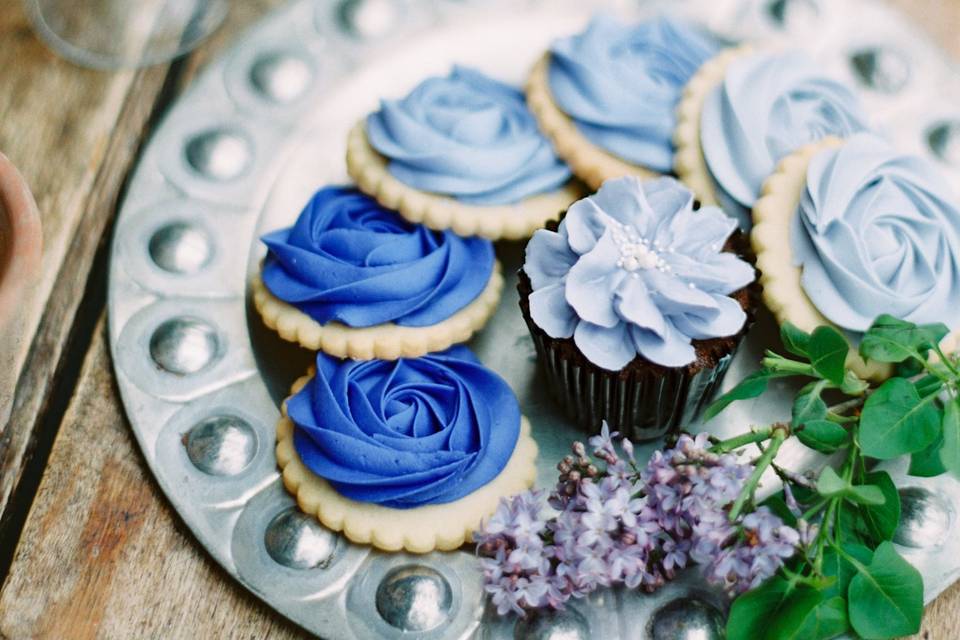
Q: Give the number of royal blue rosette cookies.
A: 2